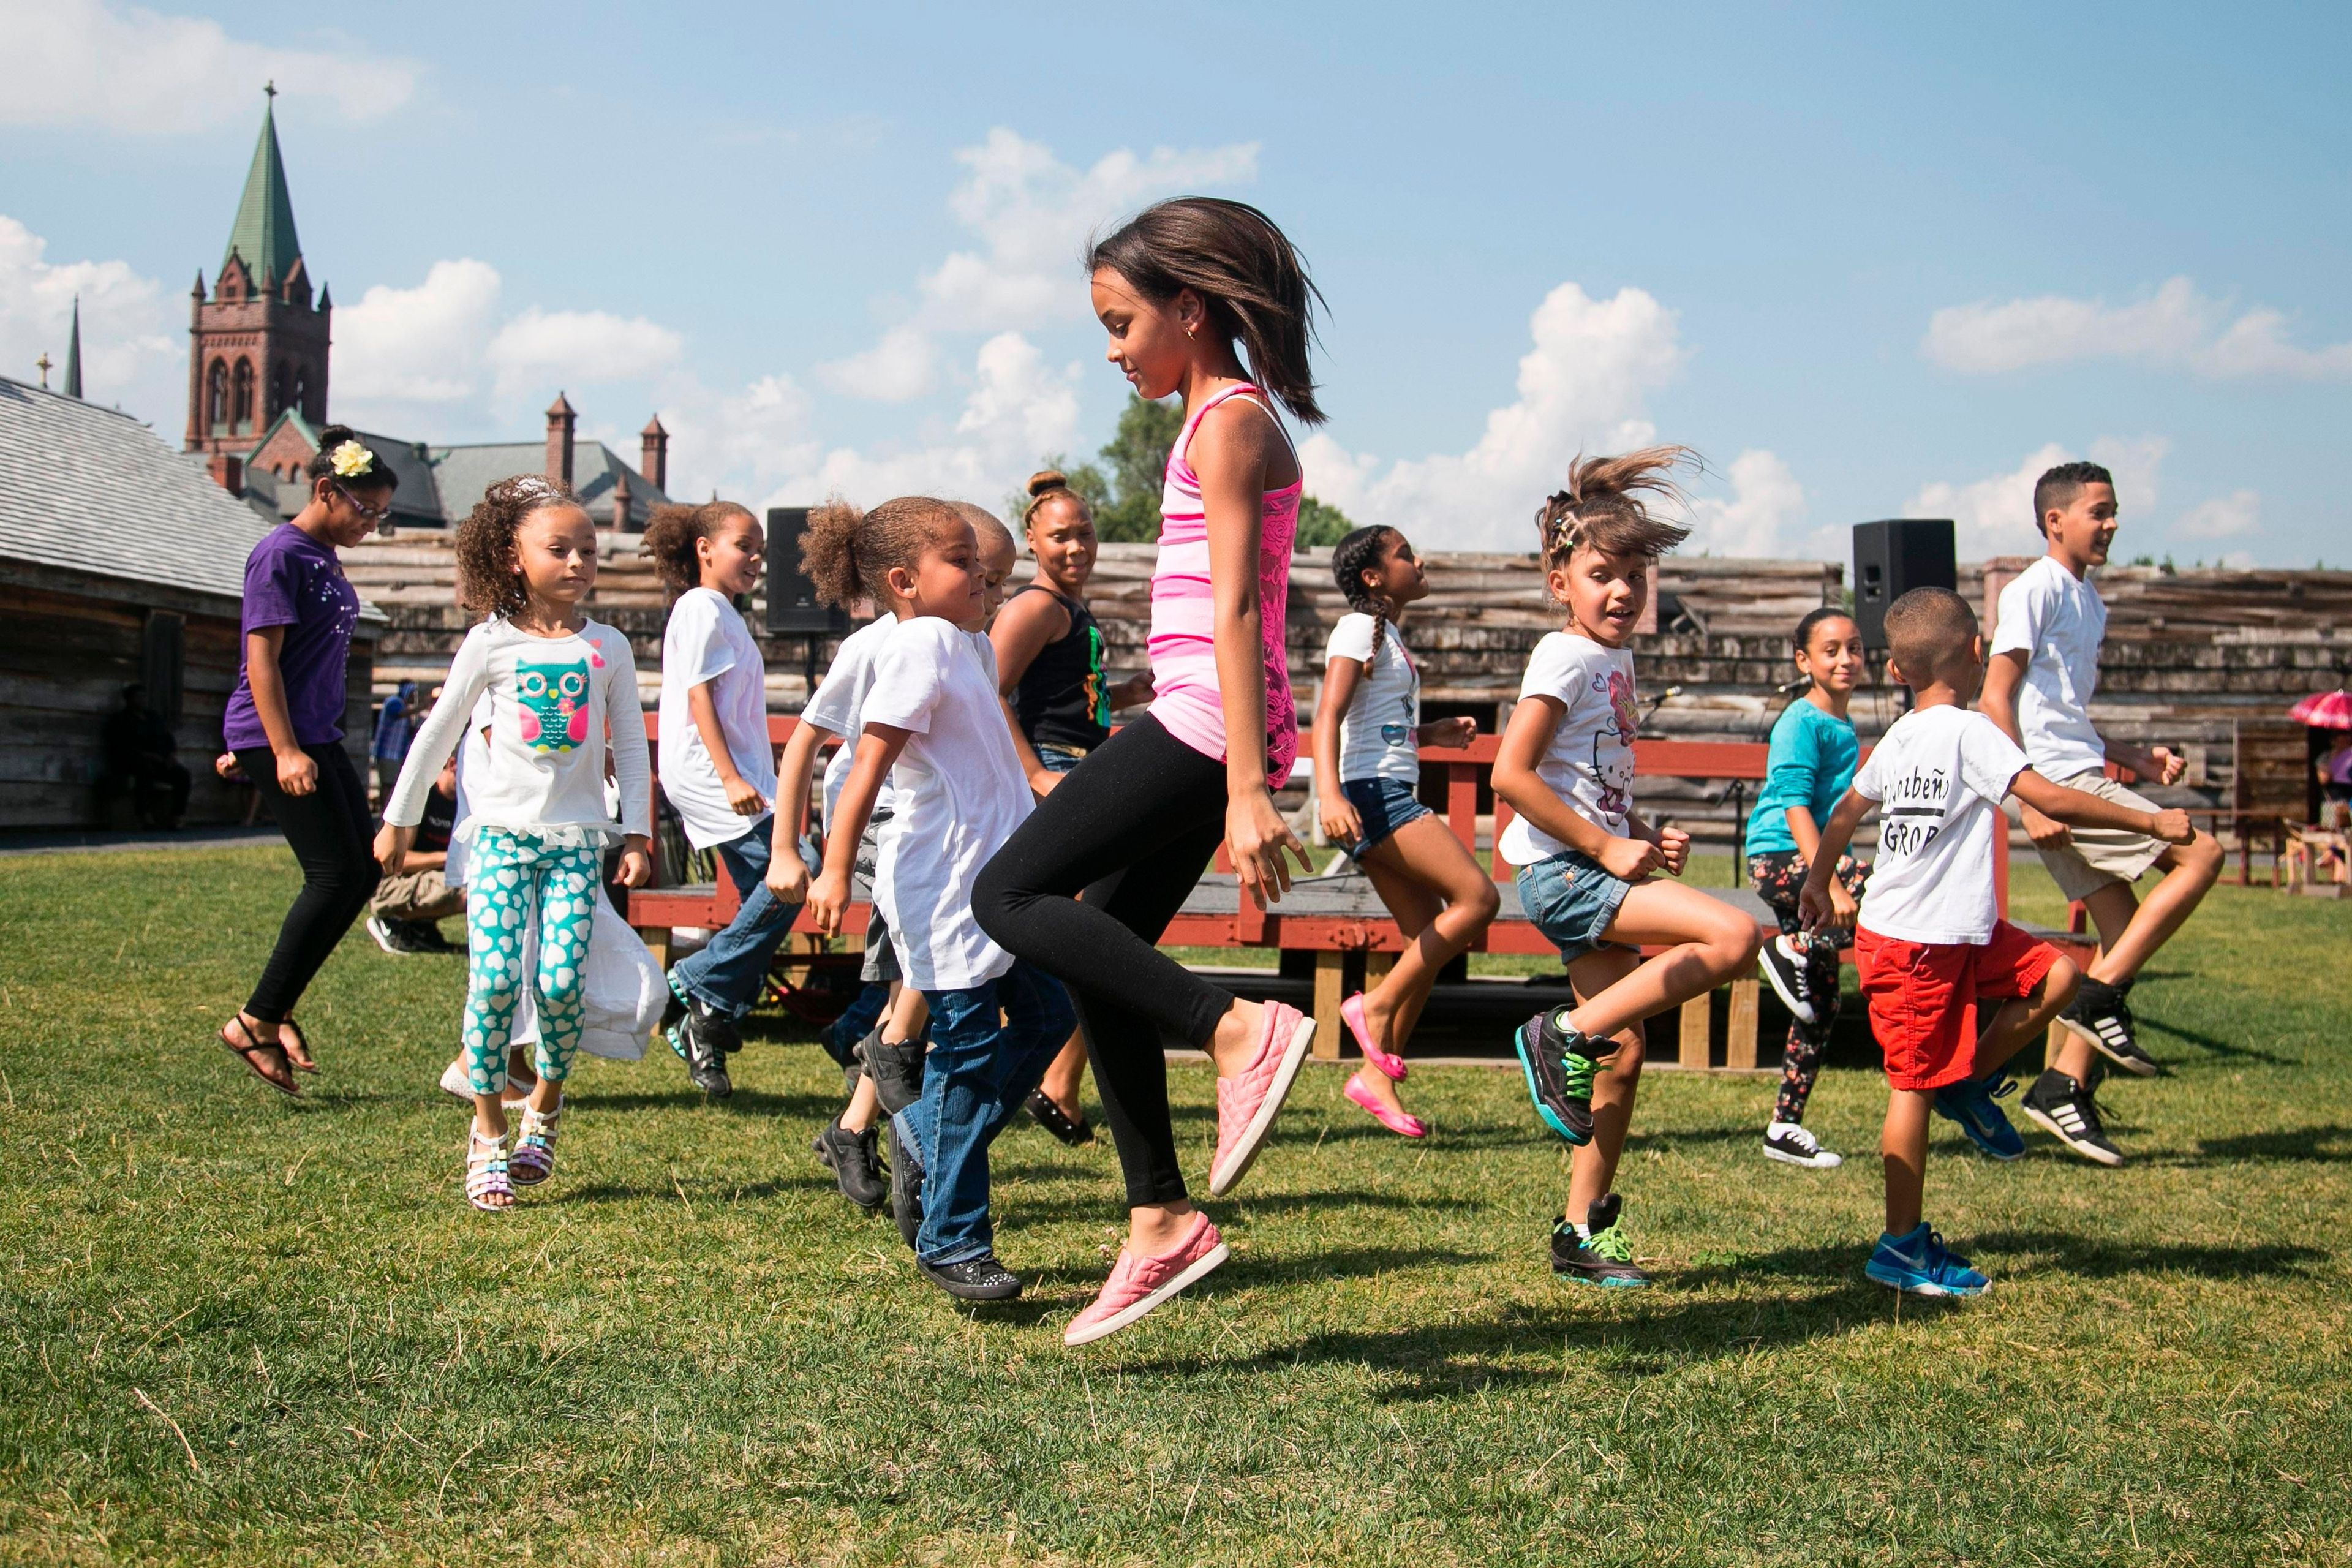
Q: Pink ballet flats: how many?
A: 2